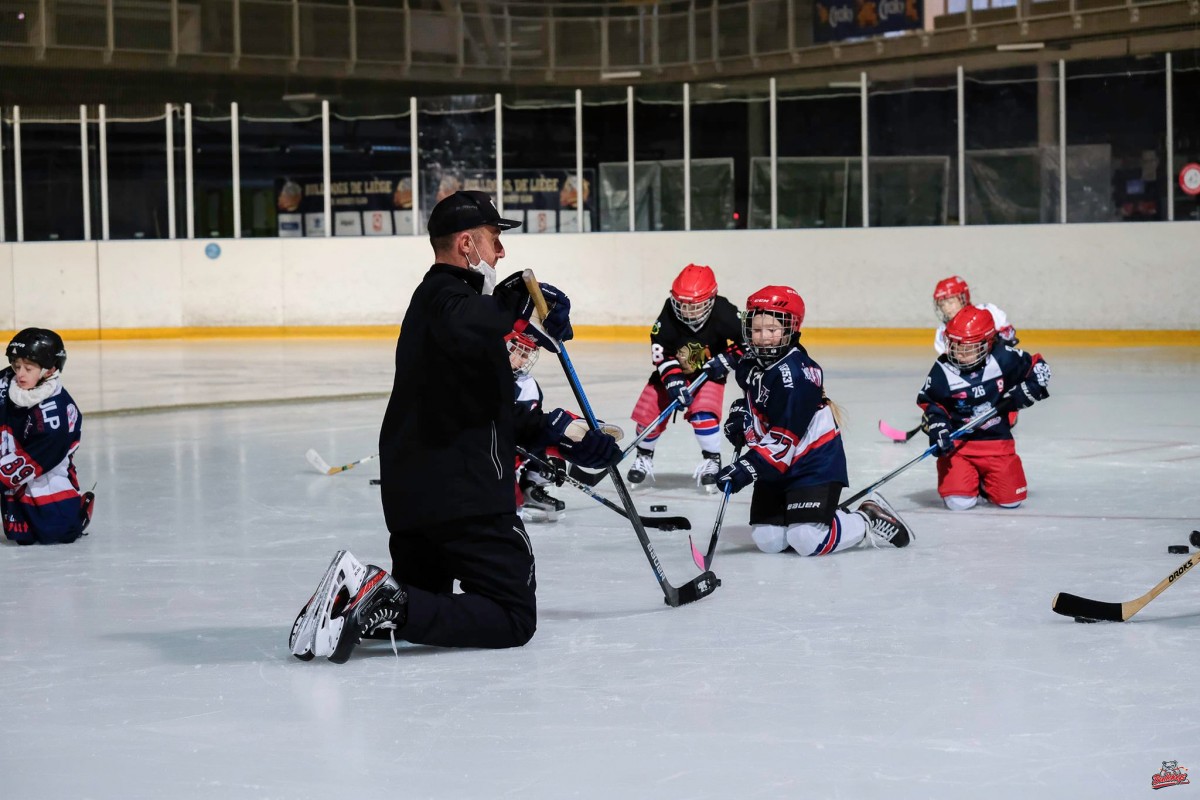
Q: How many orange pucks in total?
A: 0